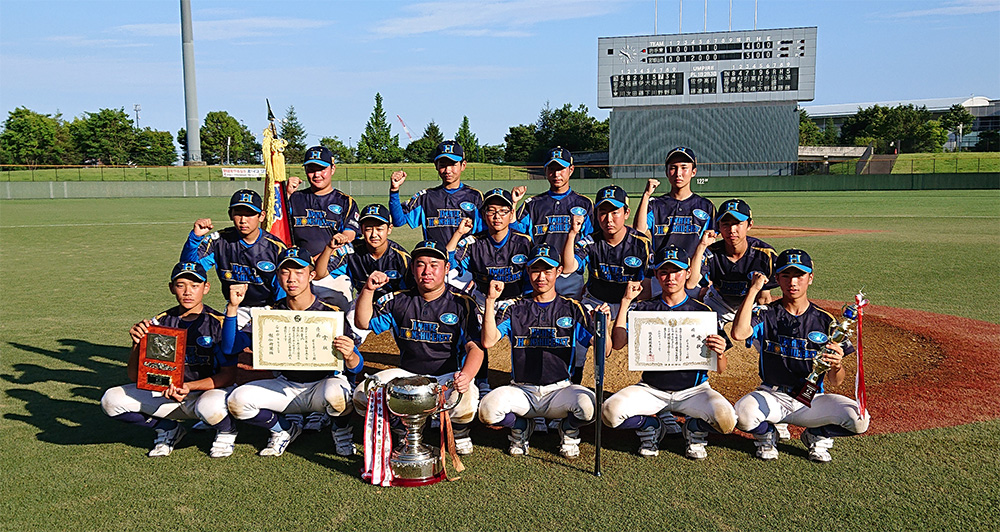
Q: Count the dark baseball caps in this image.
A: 15